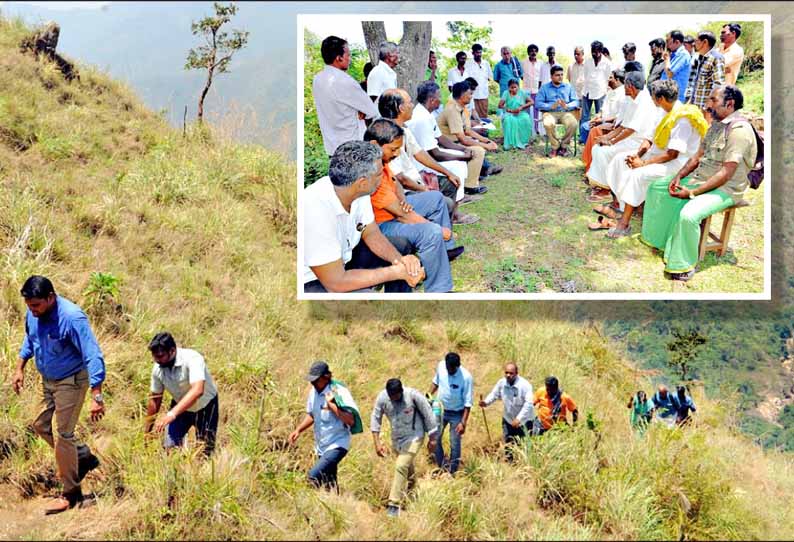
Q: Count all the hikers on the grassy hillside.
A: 10